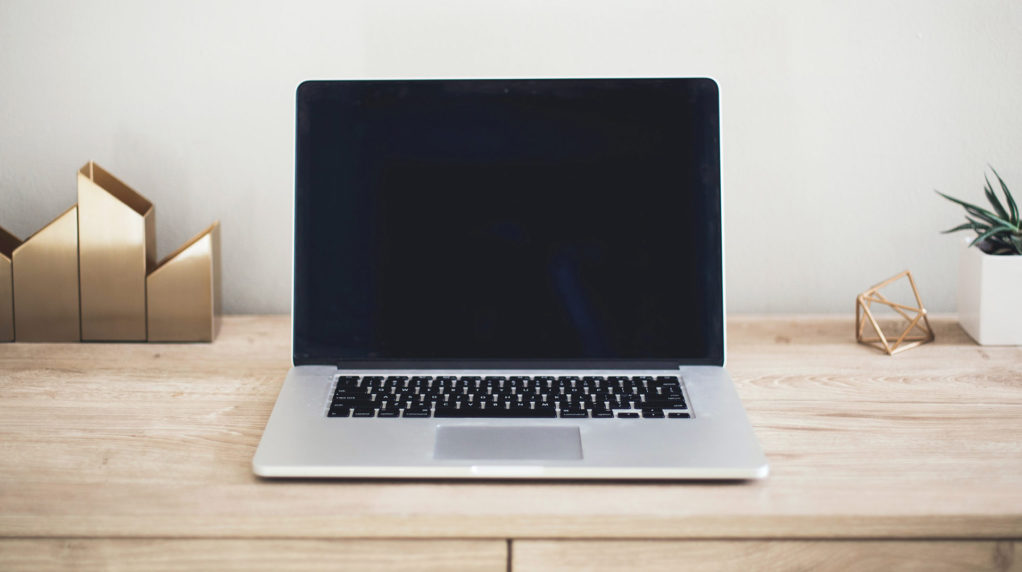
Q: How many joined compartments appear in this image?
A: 4